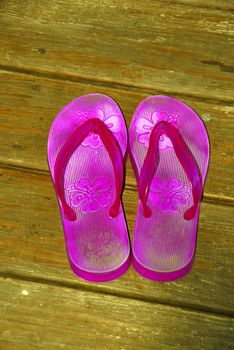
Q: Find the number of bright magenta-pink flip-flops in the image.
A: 2